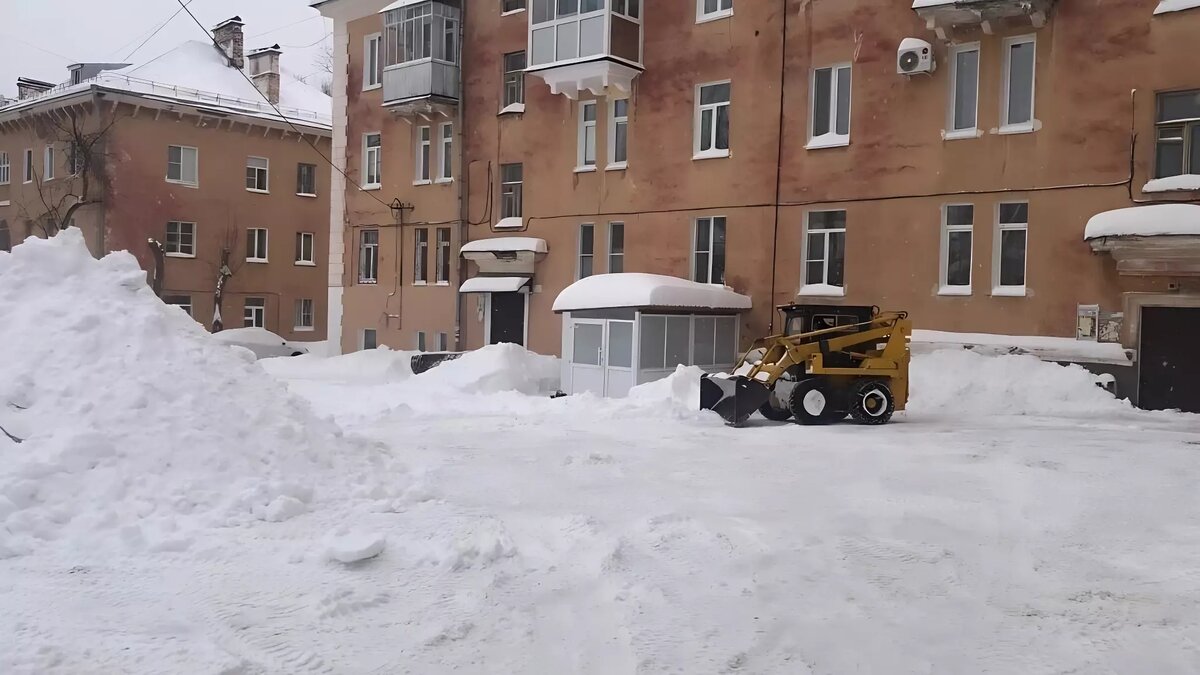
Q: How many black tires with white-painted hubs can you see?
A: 2